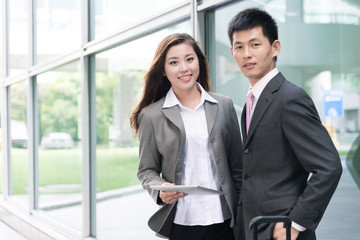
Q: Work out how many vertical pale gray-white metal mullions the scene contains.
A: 4